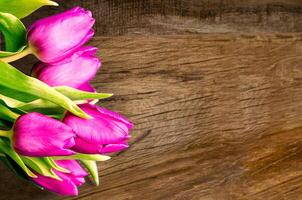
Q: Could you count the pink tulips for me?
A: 5